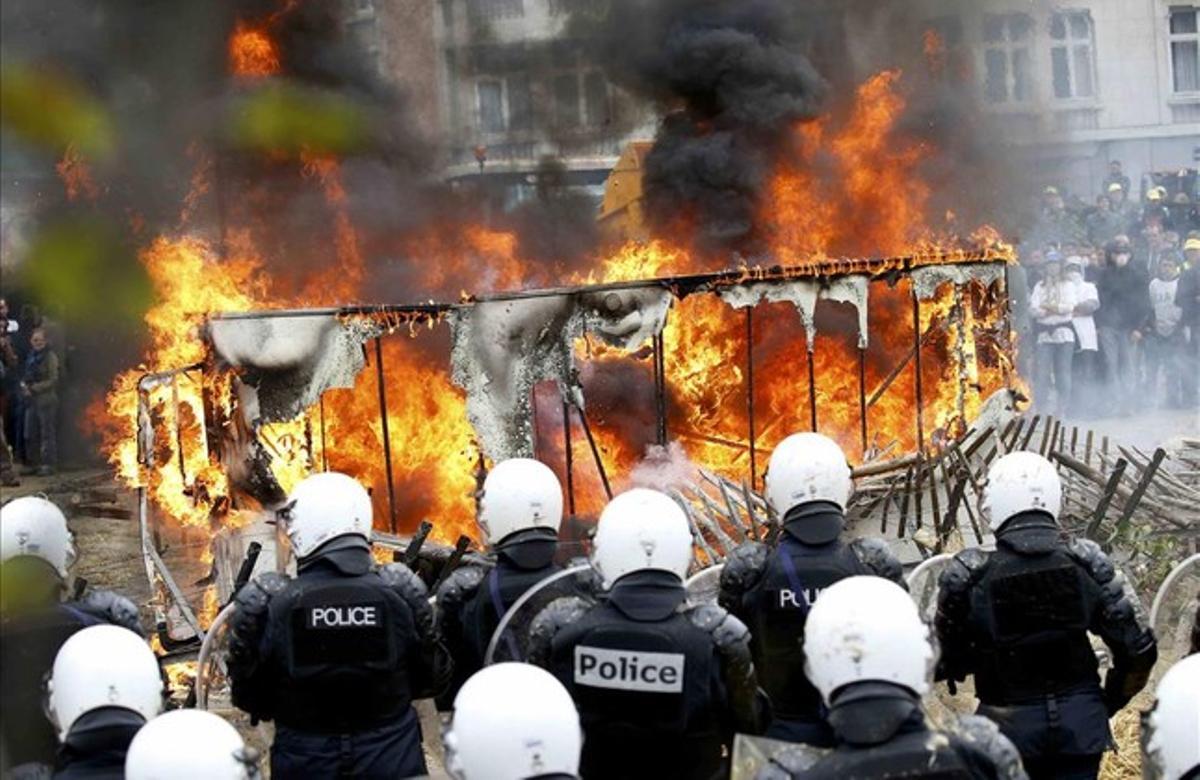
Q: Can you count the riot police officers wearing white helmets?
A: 11